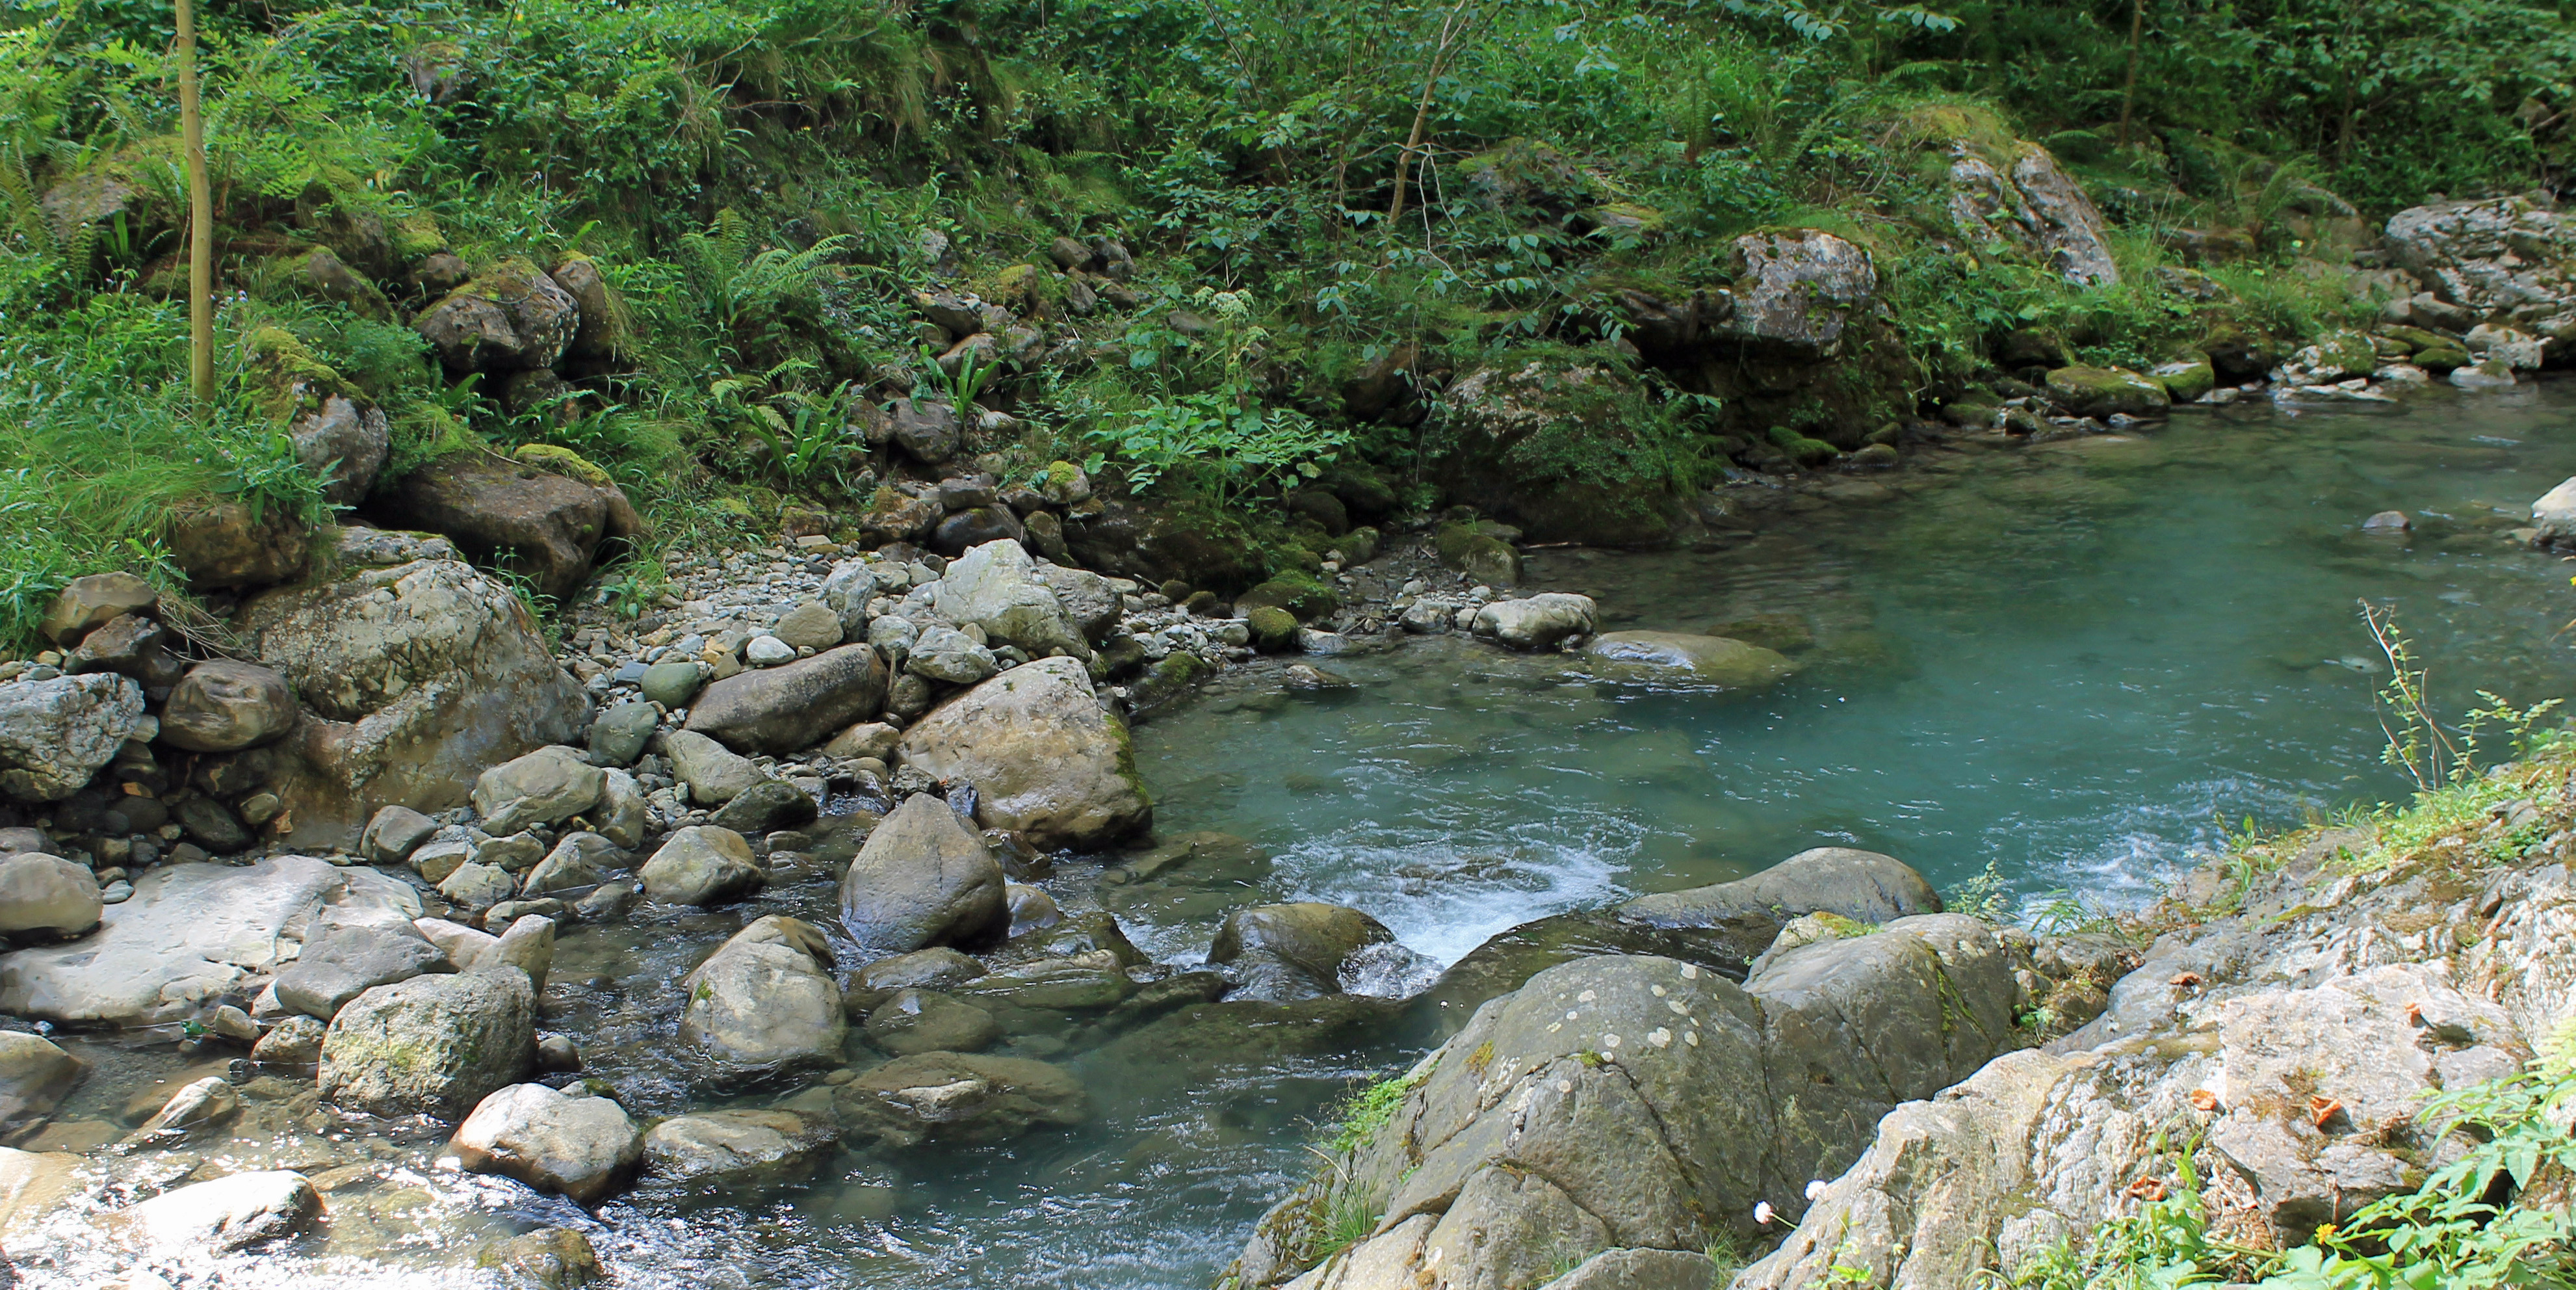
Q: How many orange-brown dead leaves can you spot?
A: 5